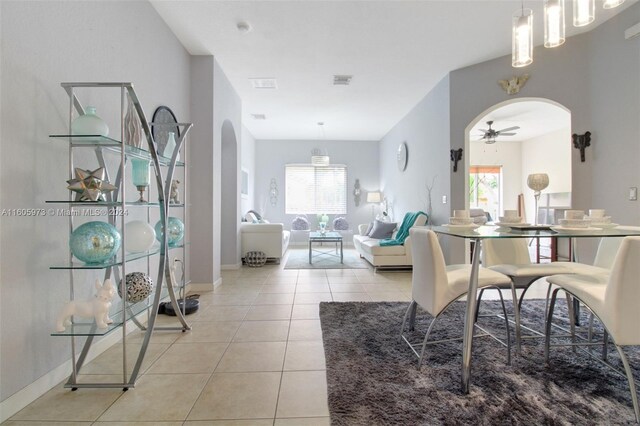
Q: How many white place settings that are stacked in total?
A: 4